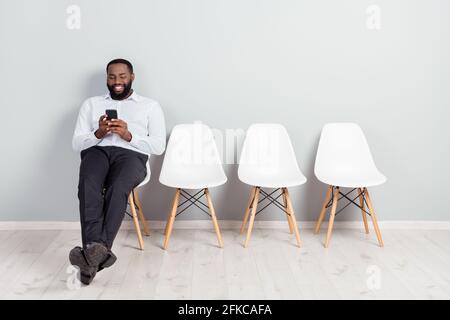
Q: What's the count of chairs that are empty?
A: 3